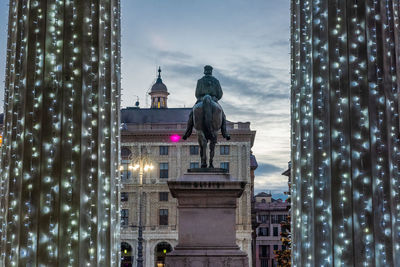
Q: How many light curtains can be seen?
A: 2